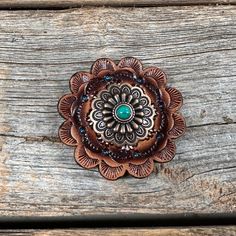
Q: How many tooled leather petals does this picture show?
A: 12